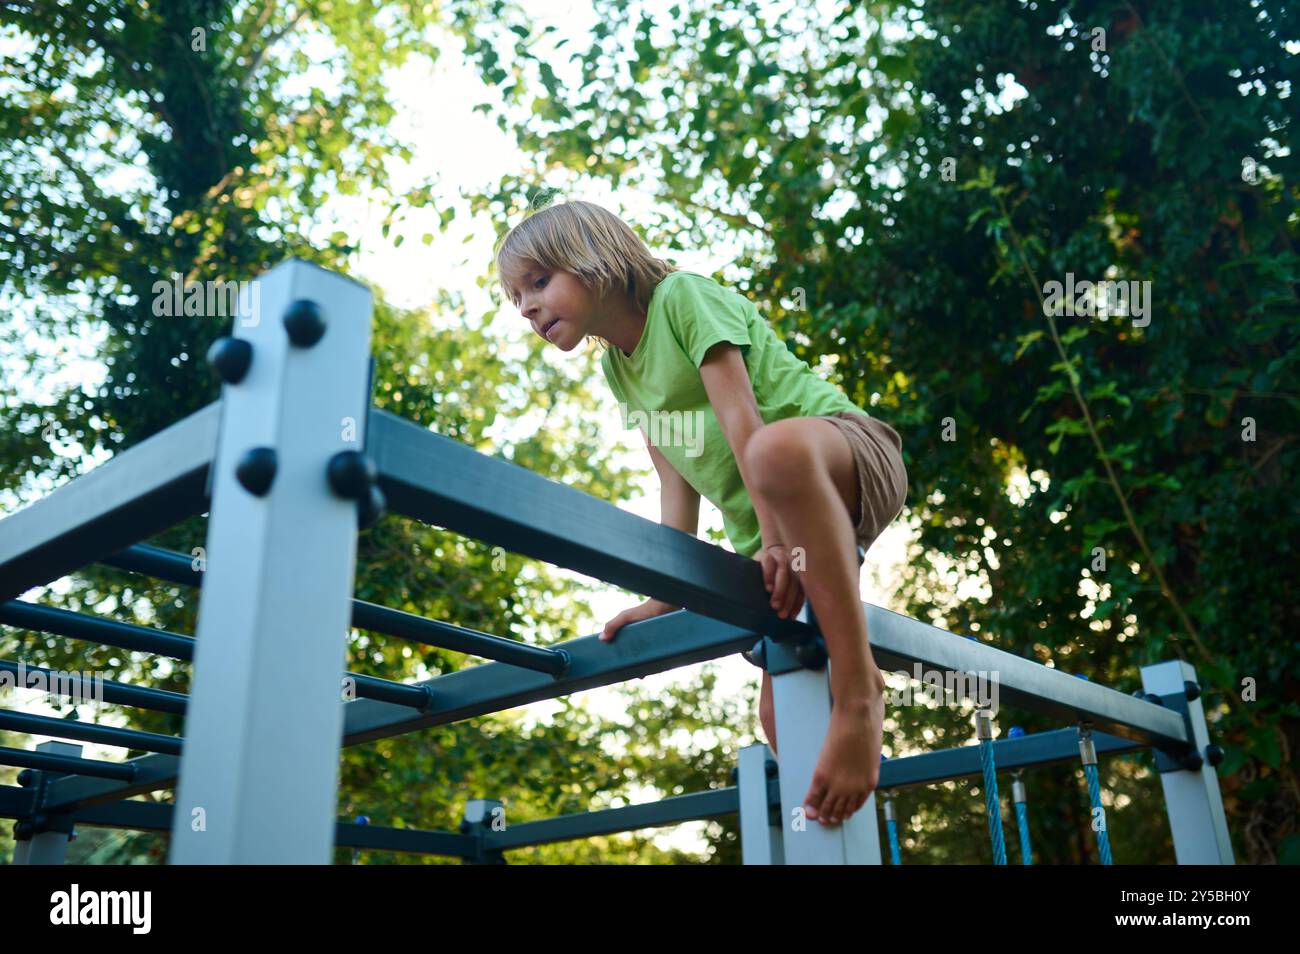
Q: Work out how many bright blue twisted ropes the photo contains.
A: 4